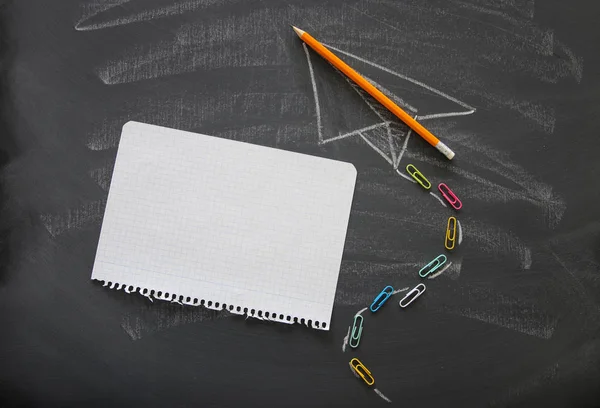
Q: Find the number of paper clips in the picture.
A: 8